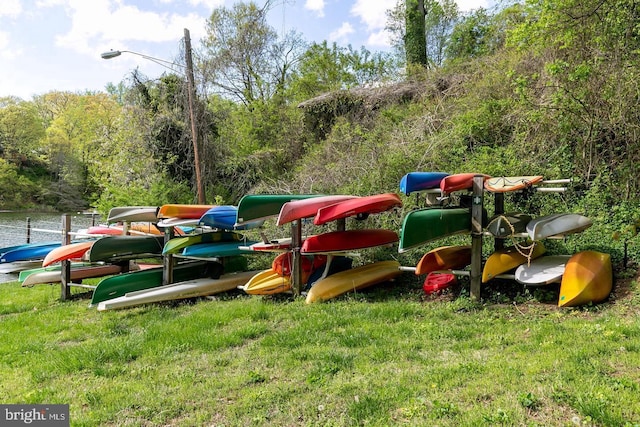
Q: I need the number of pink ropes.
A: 0